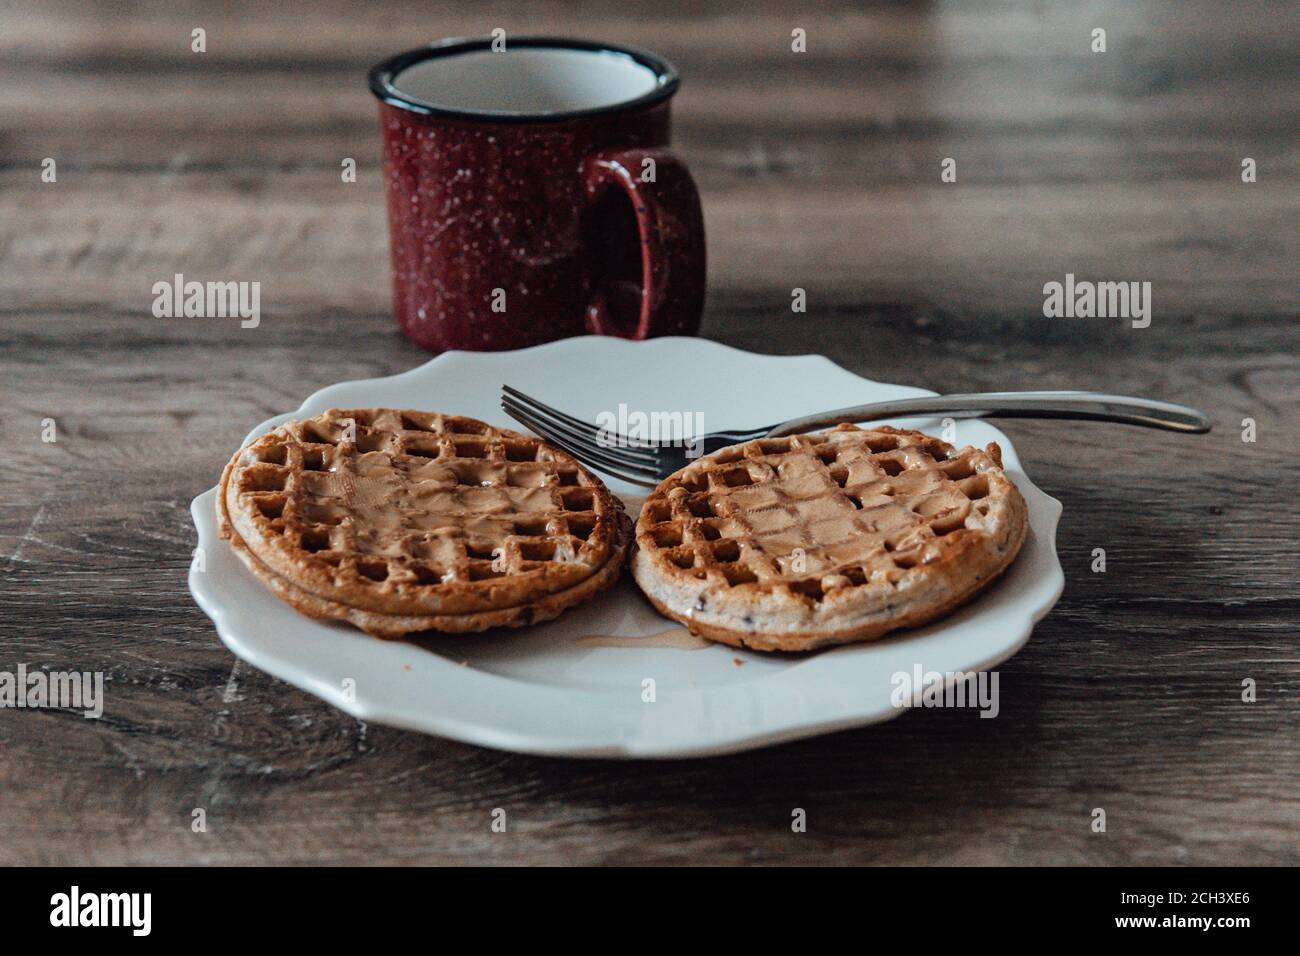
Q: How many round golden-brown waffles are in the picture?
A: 2